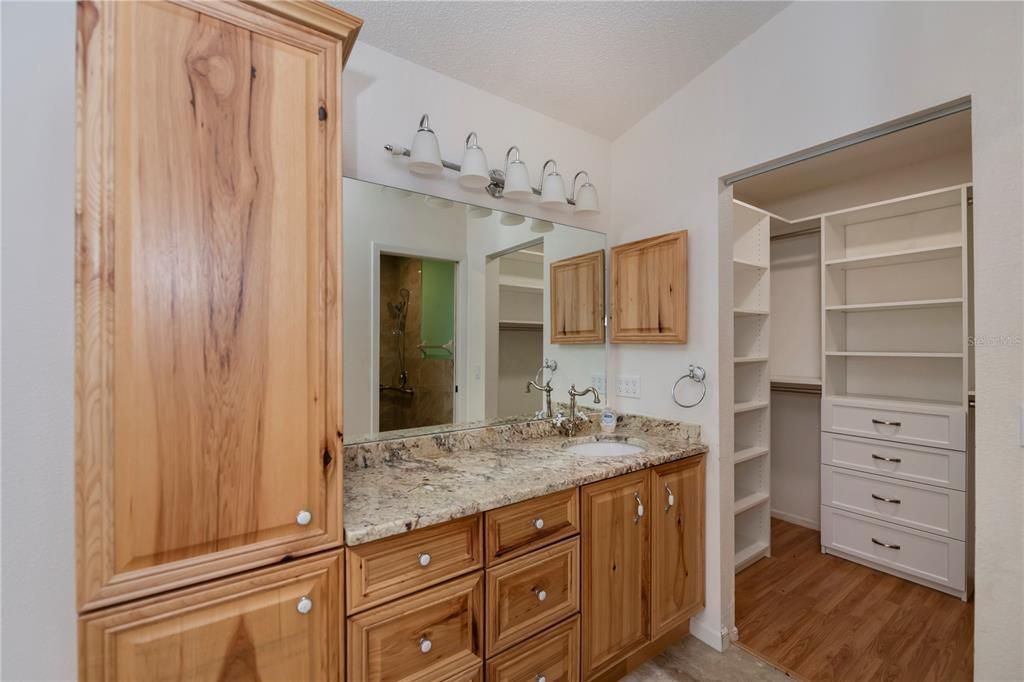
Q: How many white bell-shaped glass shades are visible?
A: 5